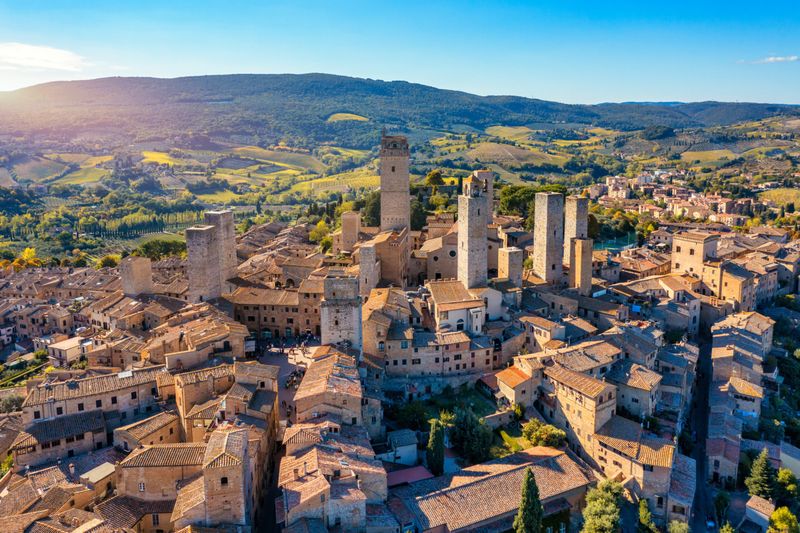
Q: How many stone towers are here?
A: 13